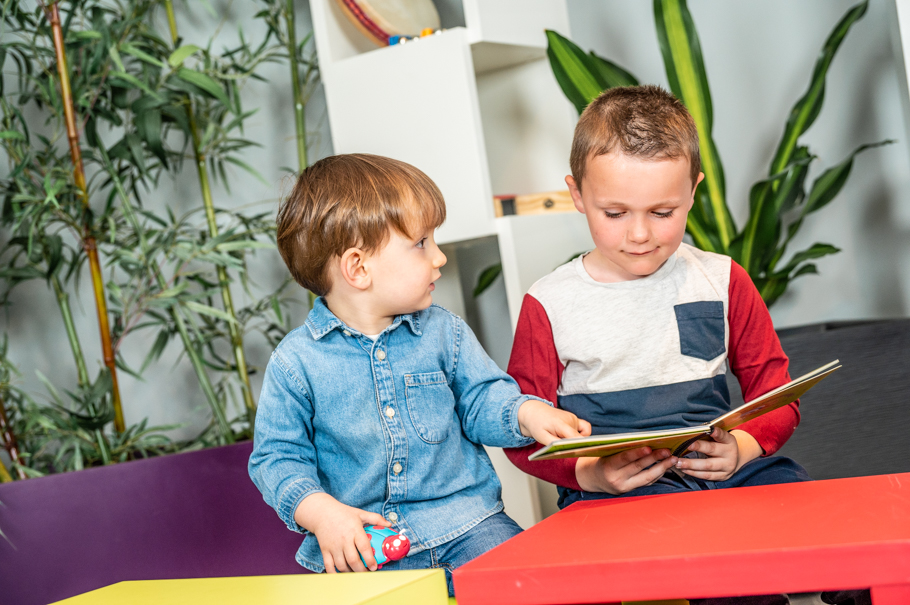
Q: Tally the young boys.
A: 2